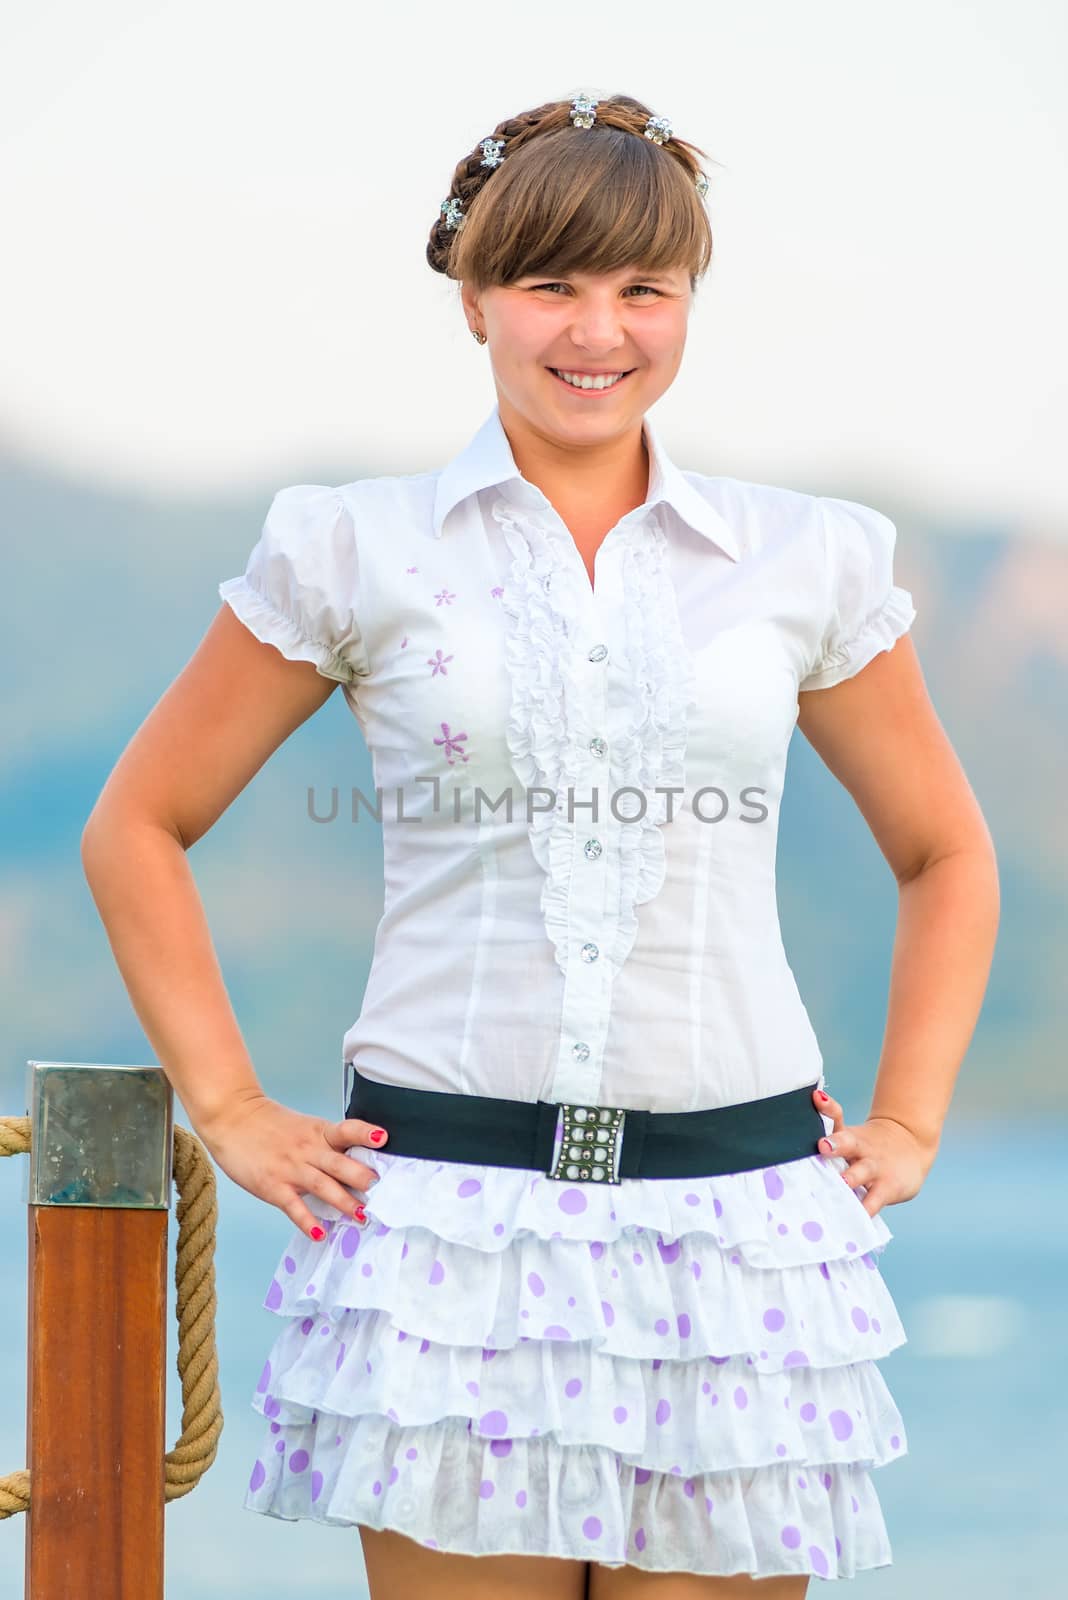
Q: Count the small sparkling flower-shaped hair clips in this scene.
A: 5